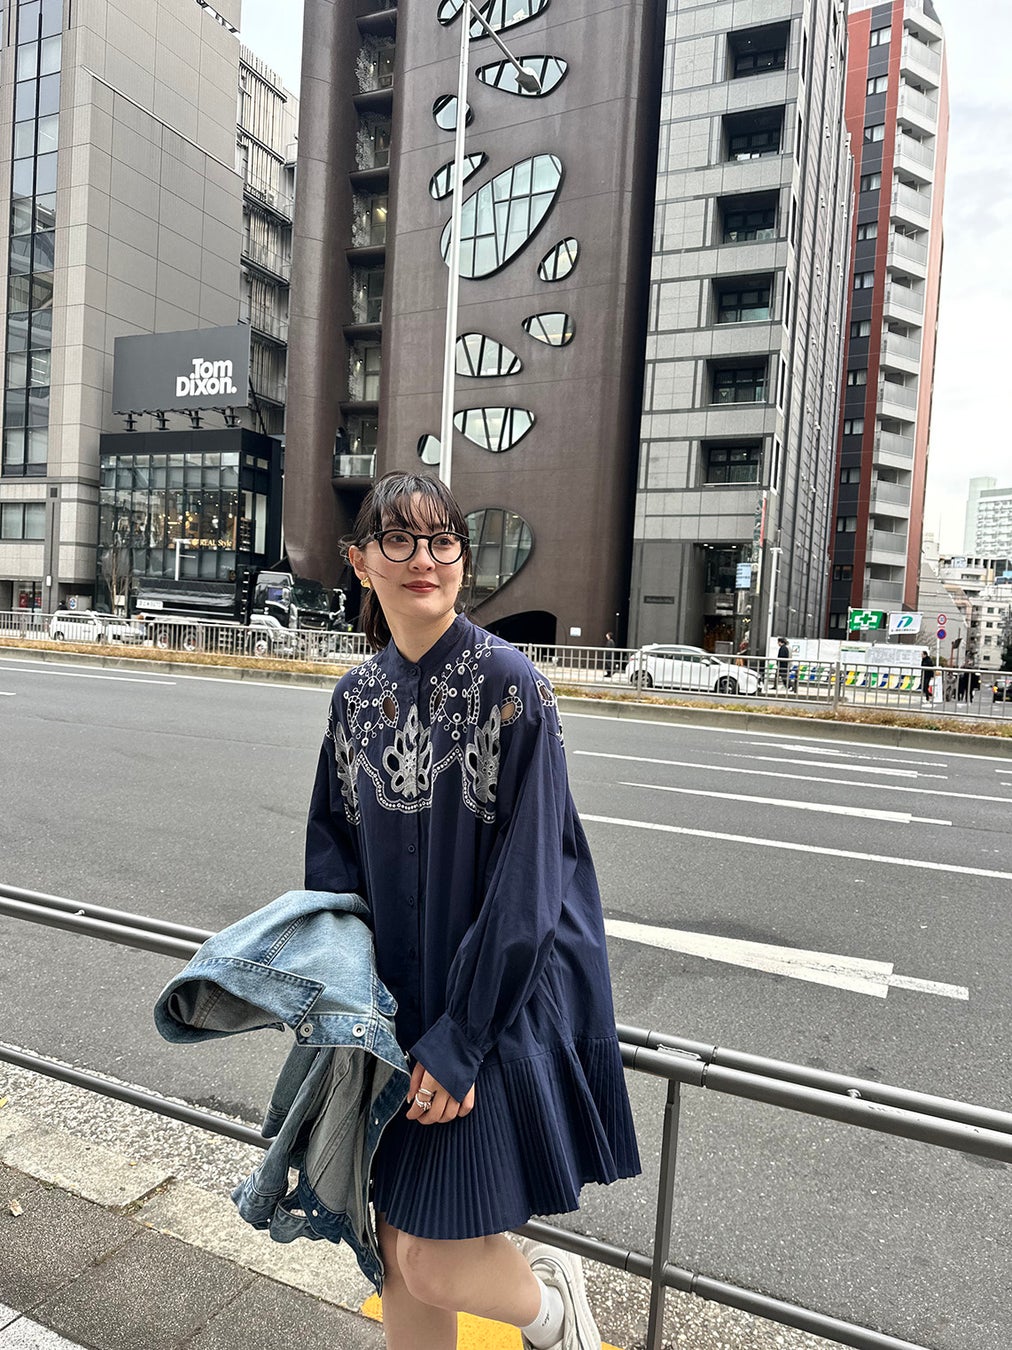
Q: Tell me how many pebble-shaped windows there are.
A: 12